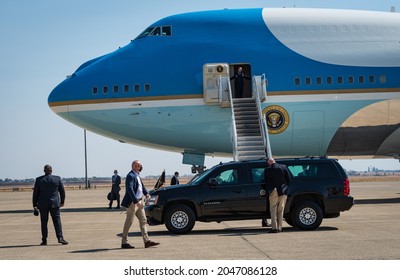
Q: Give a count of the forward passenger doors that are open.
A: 1